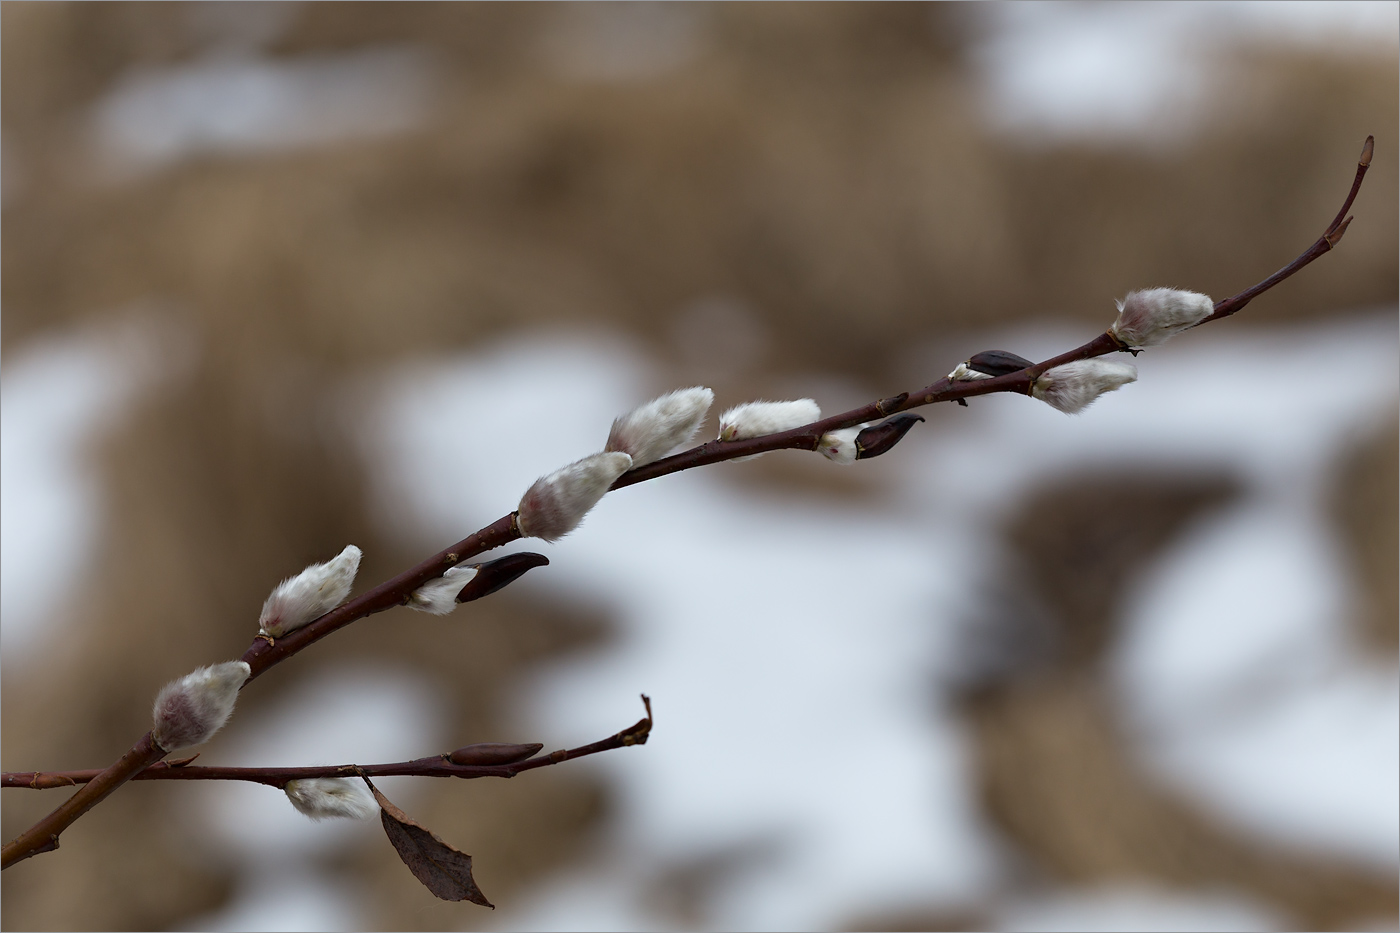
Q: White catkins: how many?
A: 11